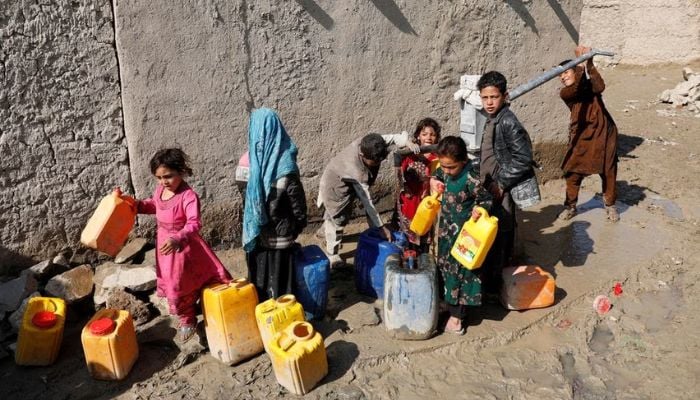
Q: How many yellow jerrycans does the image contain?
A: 7